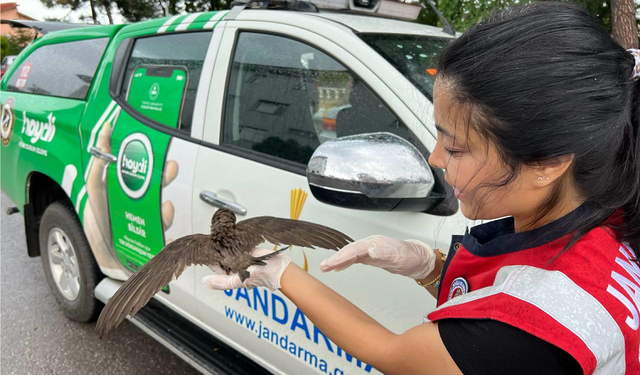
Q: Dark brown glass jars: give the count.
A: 0